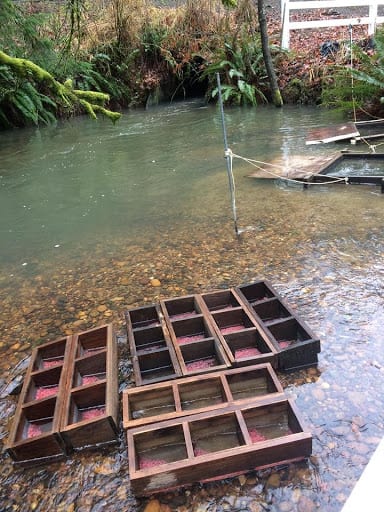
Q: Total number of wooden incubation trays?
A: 8